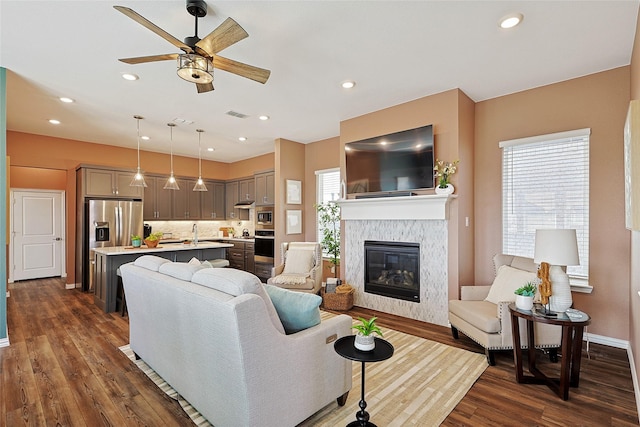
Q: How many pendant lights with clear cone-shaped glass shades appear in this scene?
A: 3